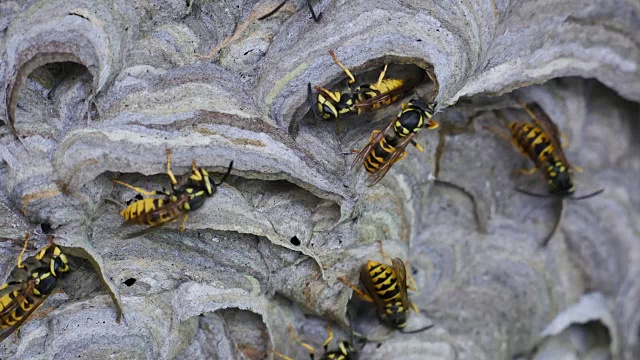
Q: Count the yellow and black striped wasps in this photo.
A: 7